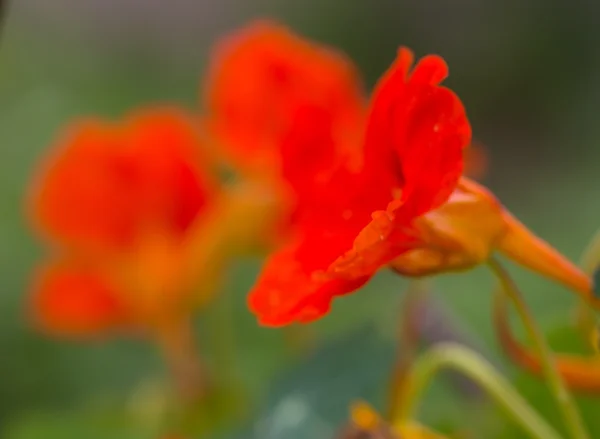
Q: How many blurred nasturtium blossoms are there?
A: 2